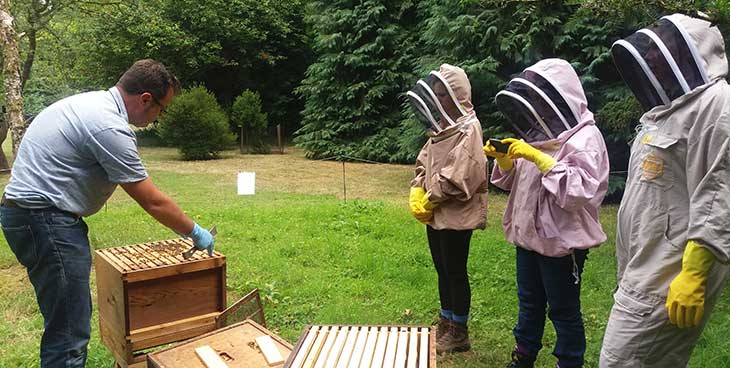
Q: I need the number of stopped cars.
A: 0